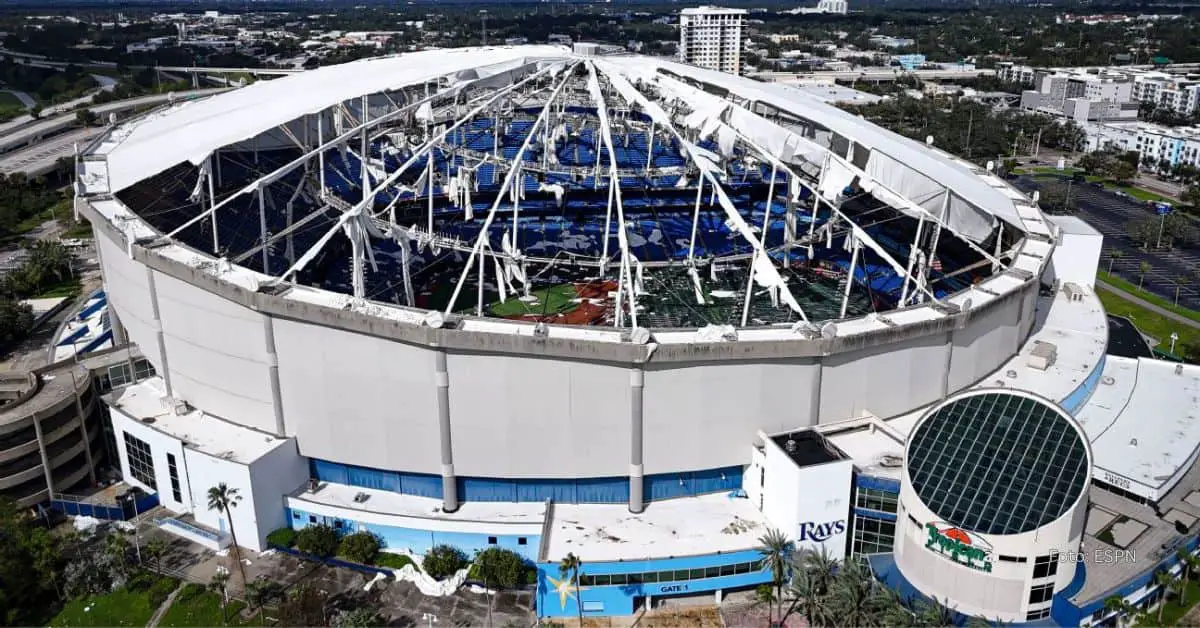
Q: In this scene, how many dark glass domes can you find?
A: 1